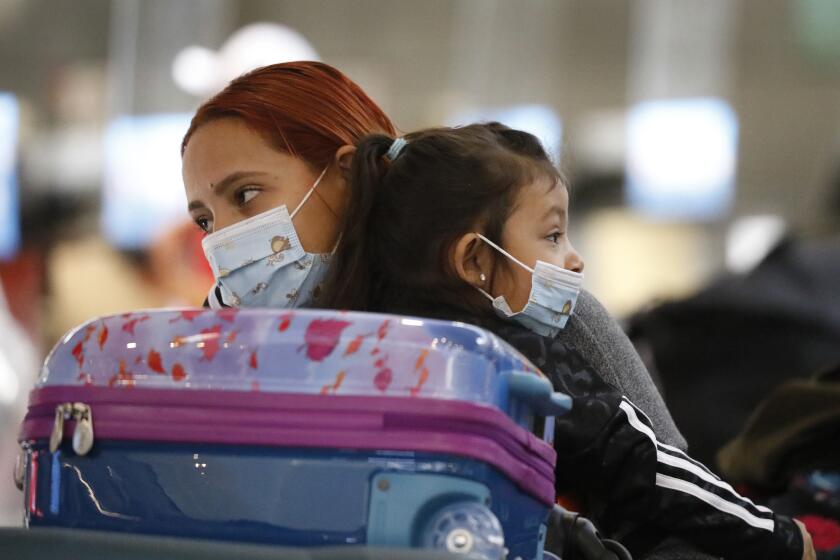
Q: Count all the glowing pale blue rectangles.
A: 4